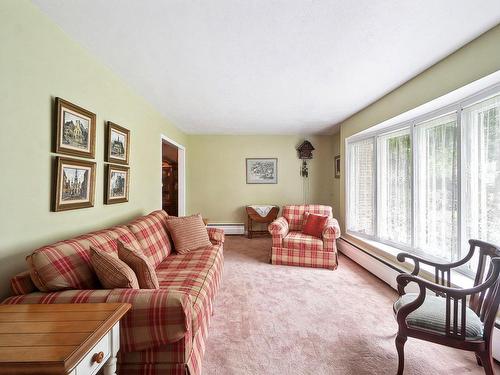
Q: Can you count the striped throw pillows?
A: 3